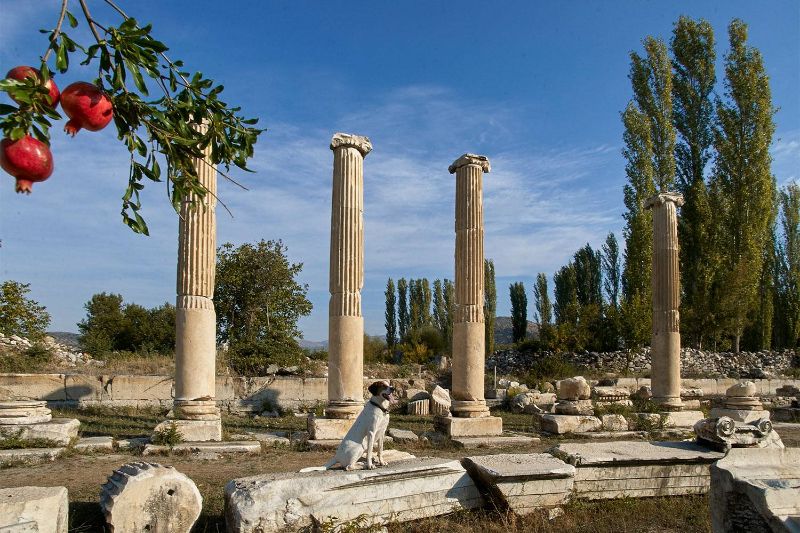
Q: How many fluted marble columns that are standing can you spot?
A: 4